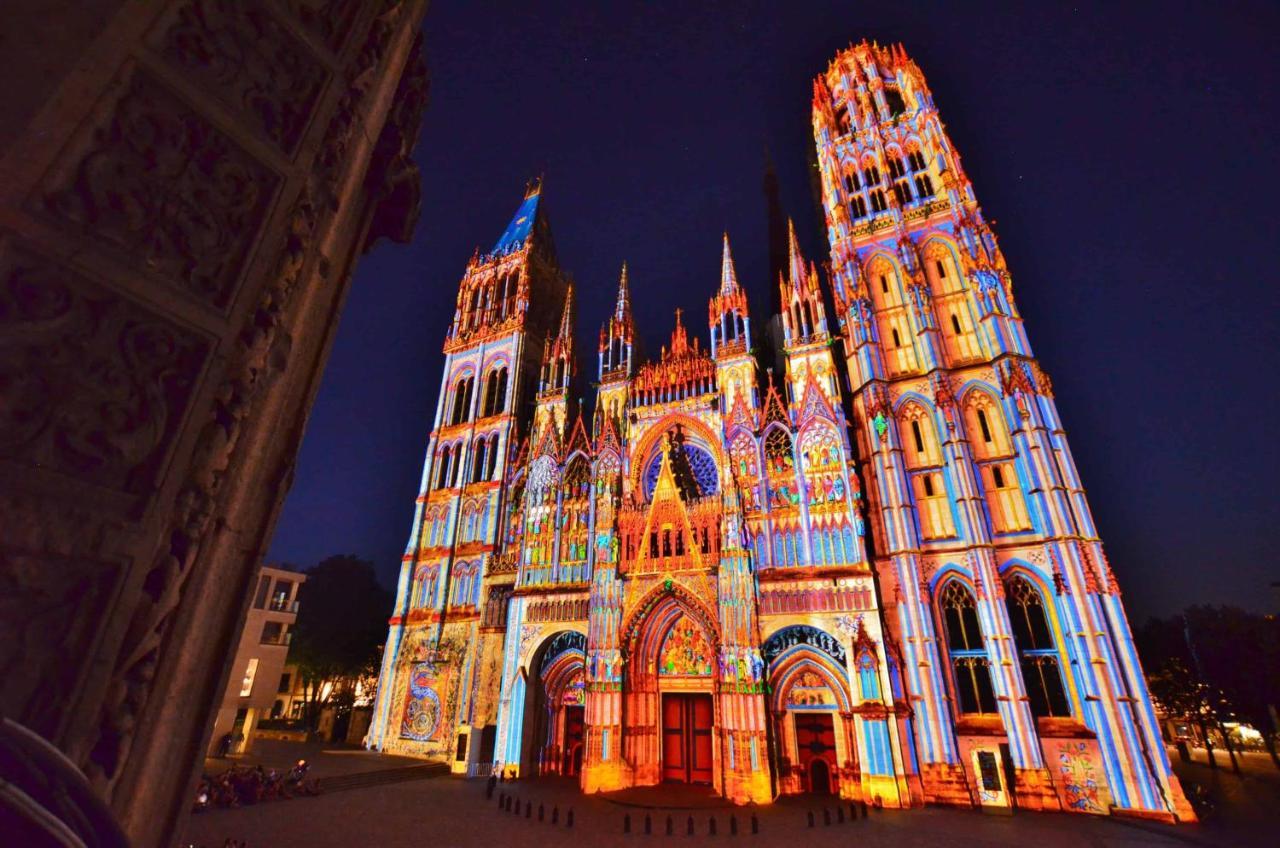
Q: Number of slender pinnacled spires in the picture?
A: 4